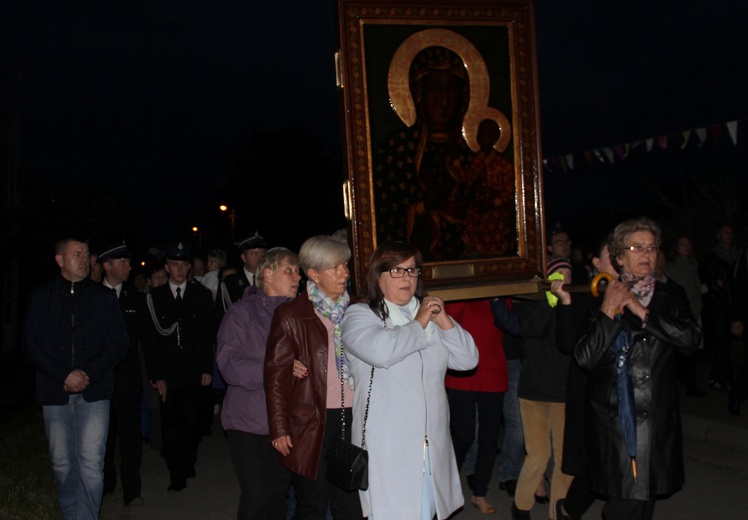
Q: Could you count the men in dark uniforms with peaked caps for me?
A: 3